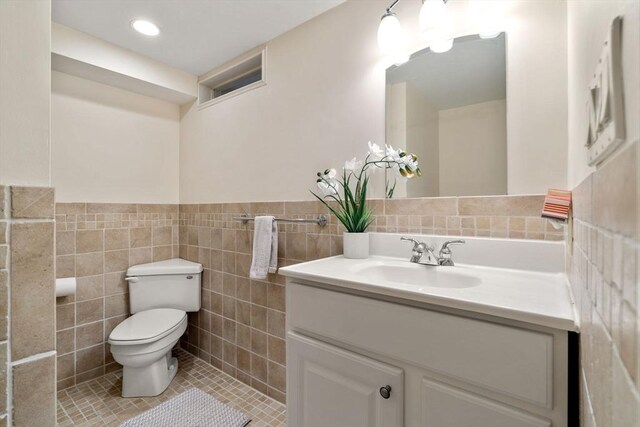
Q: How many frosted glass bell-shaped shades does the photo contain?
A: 3